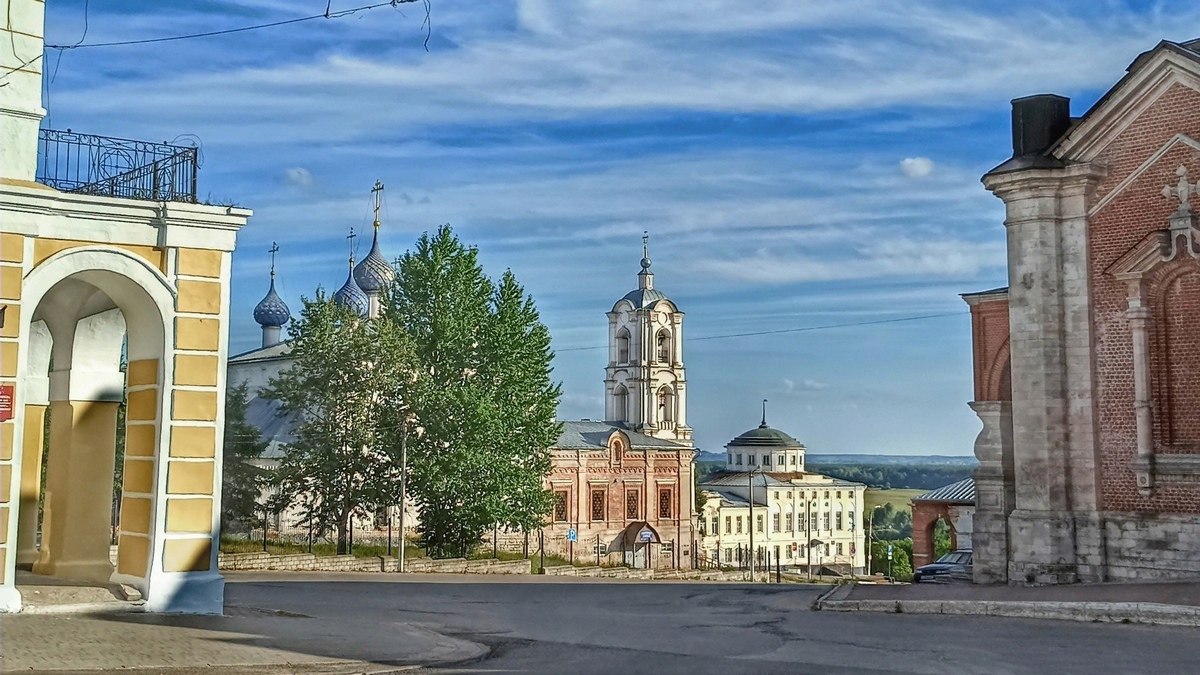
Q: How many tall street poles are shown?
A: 4